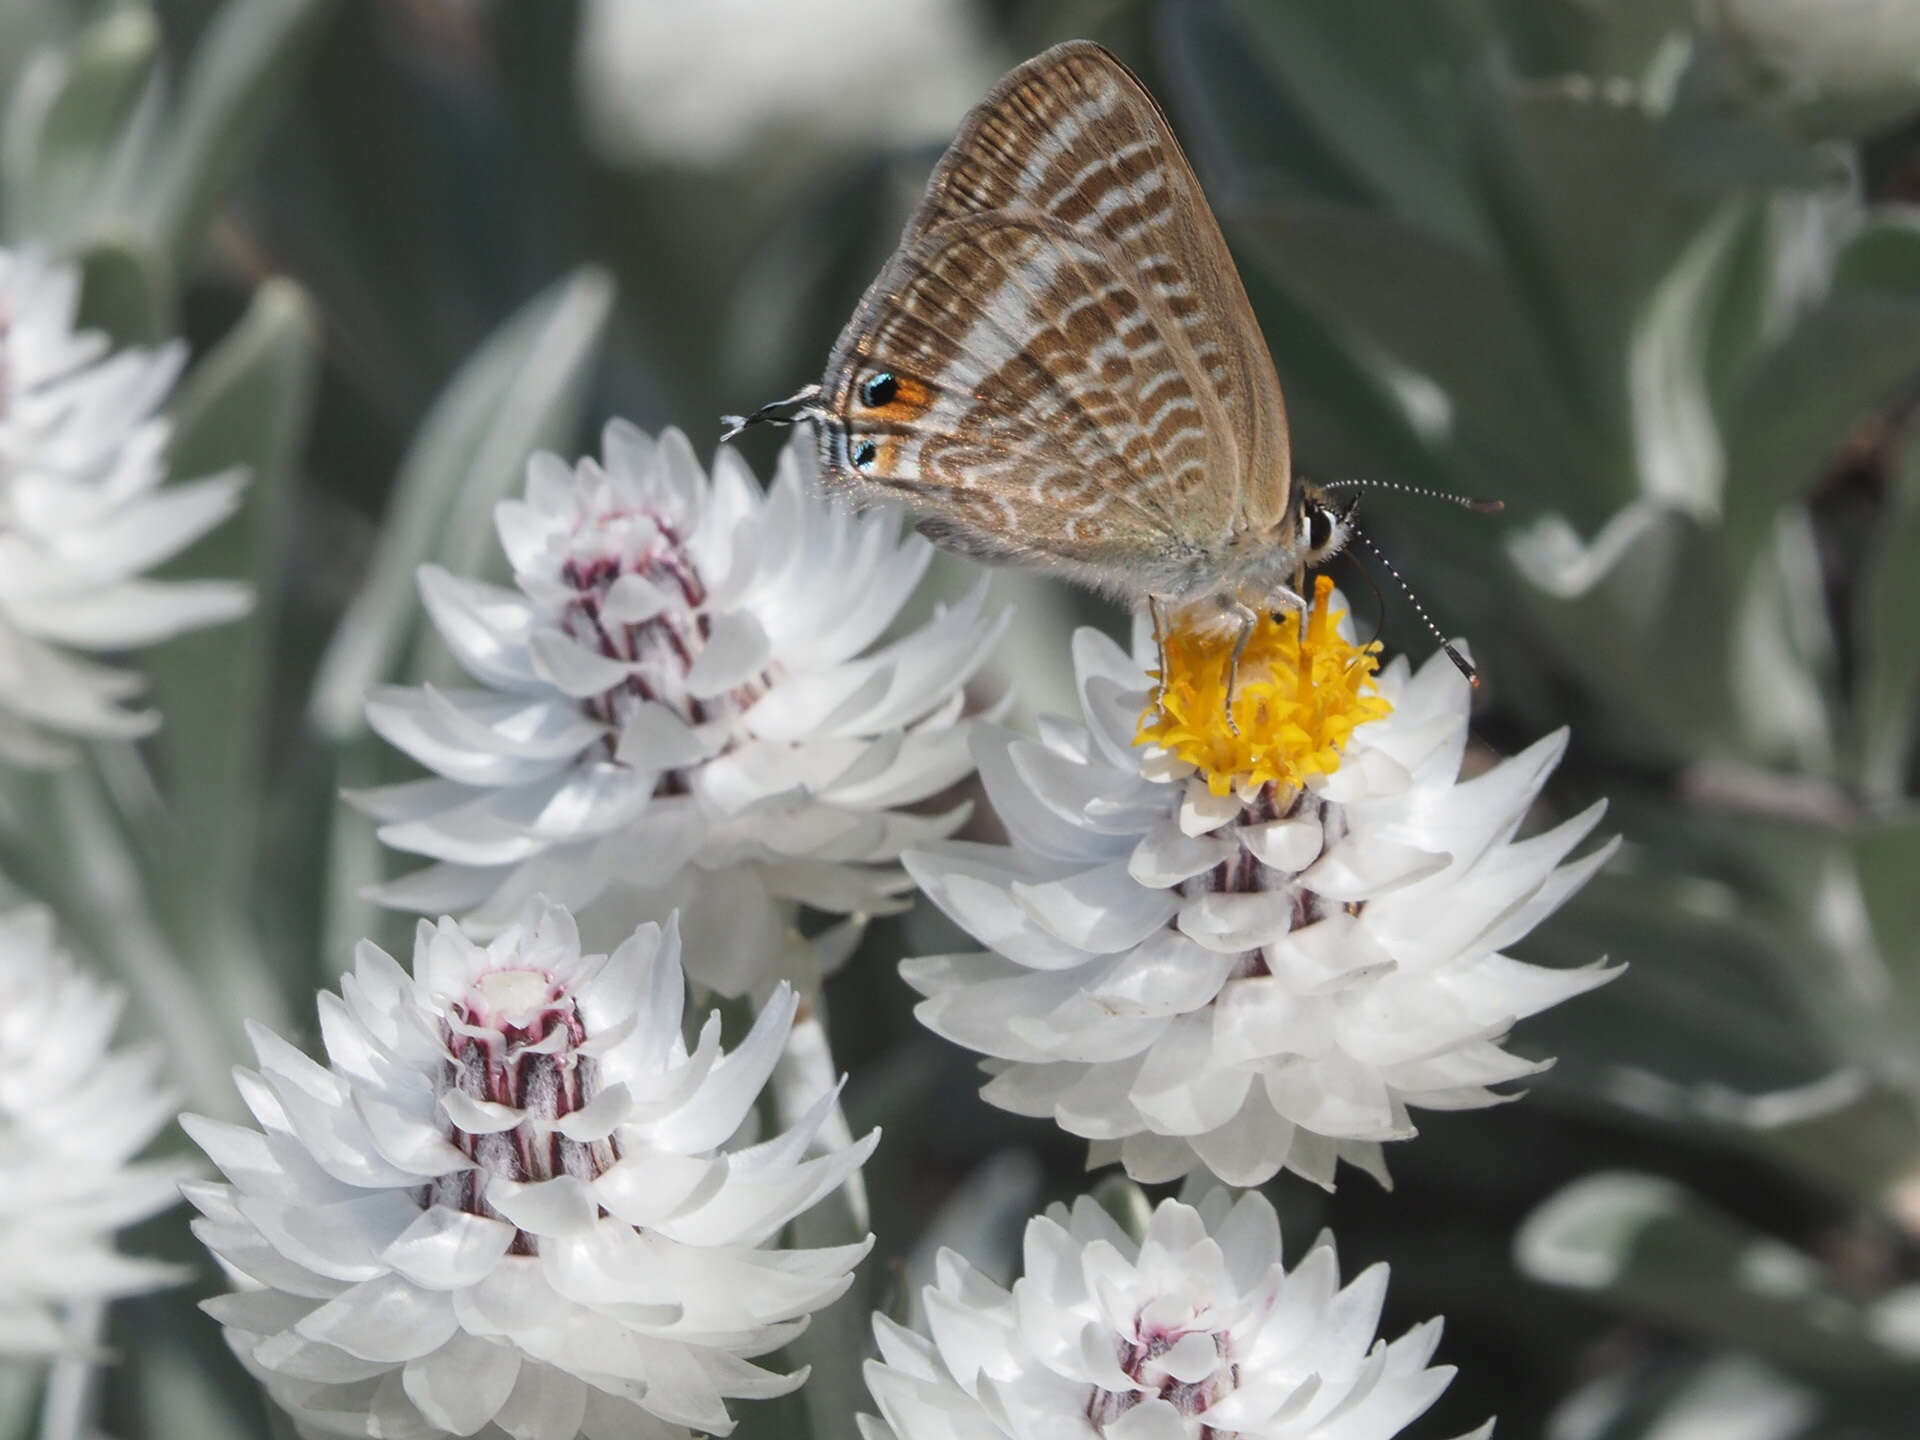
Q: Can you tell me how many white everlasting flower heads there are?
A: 6